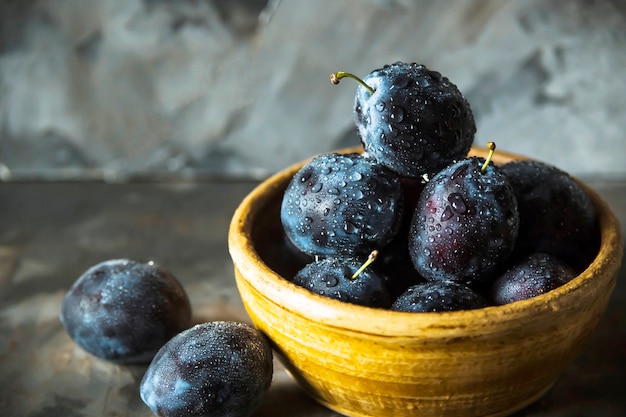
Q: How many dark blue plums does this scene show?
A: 9